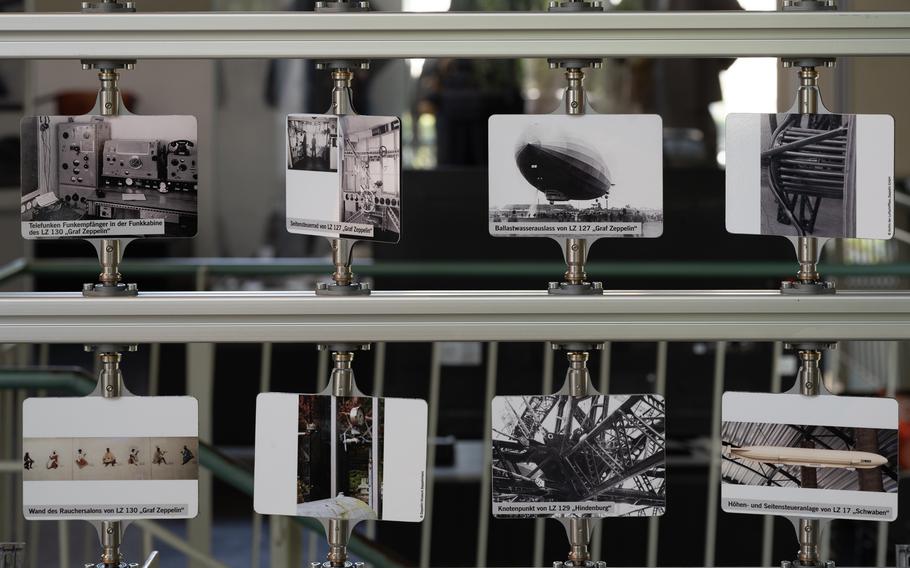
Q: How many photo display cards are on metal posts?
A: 8